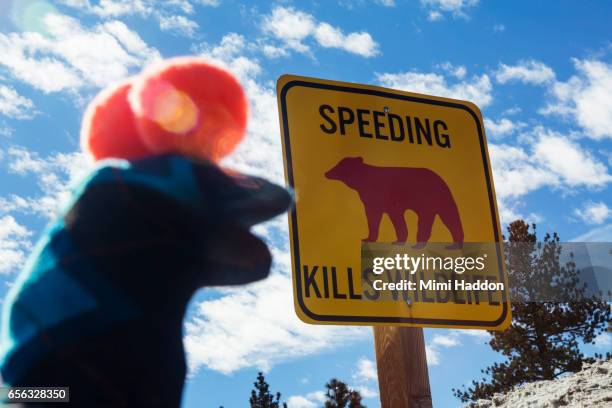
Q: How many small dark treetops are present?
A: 2